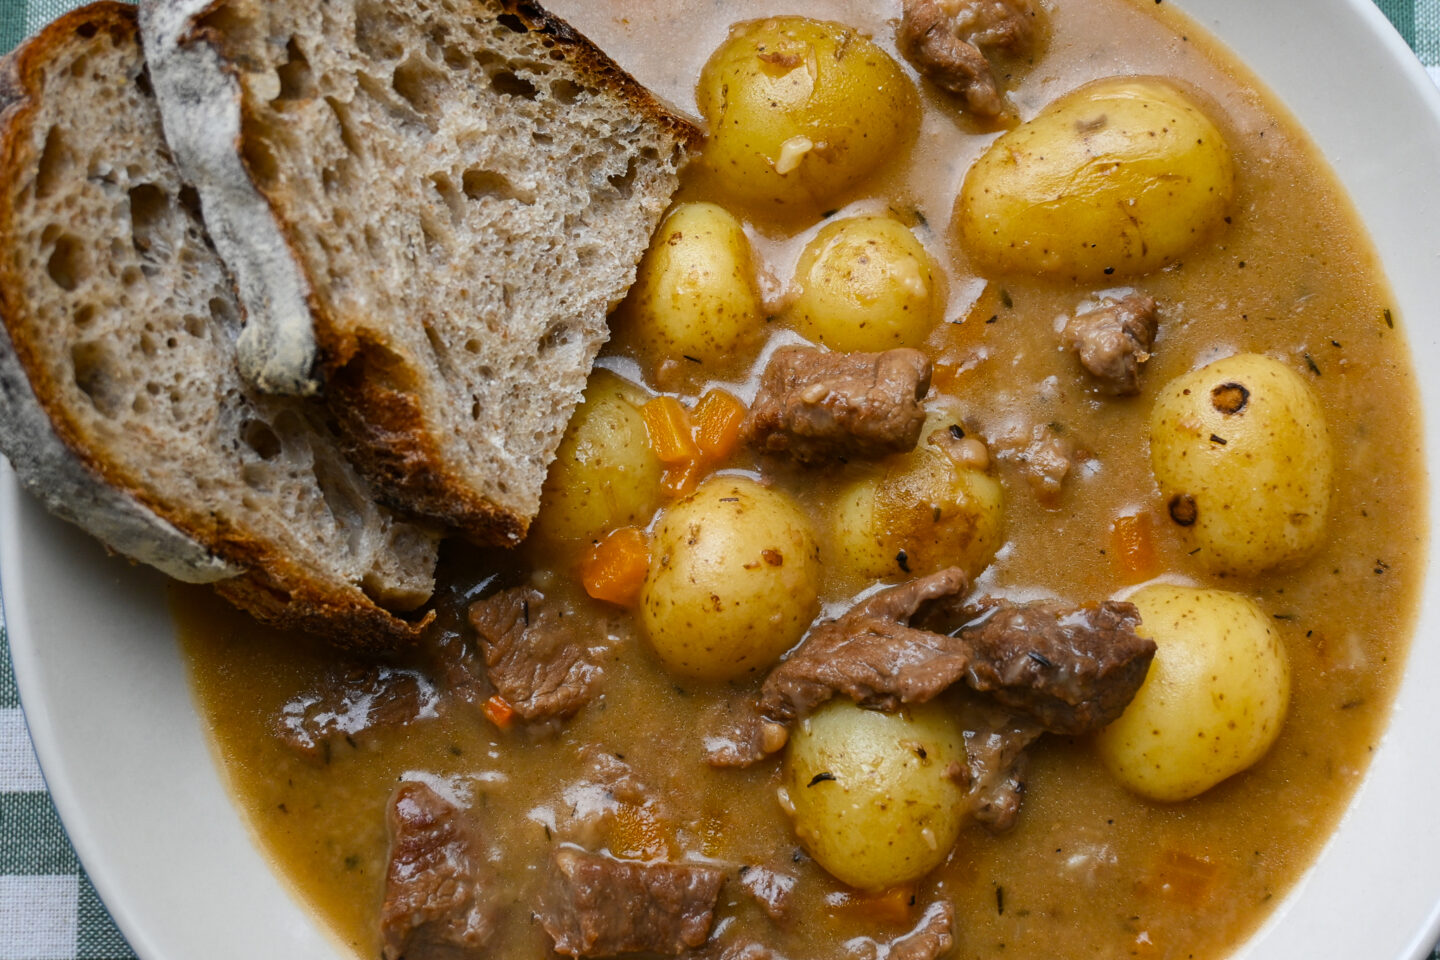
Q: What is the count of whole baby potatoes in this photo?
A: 10